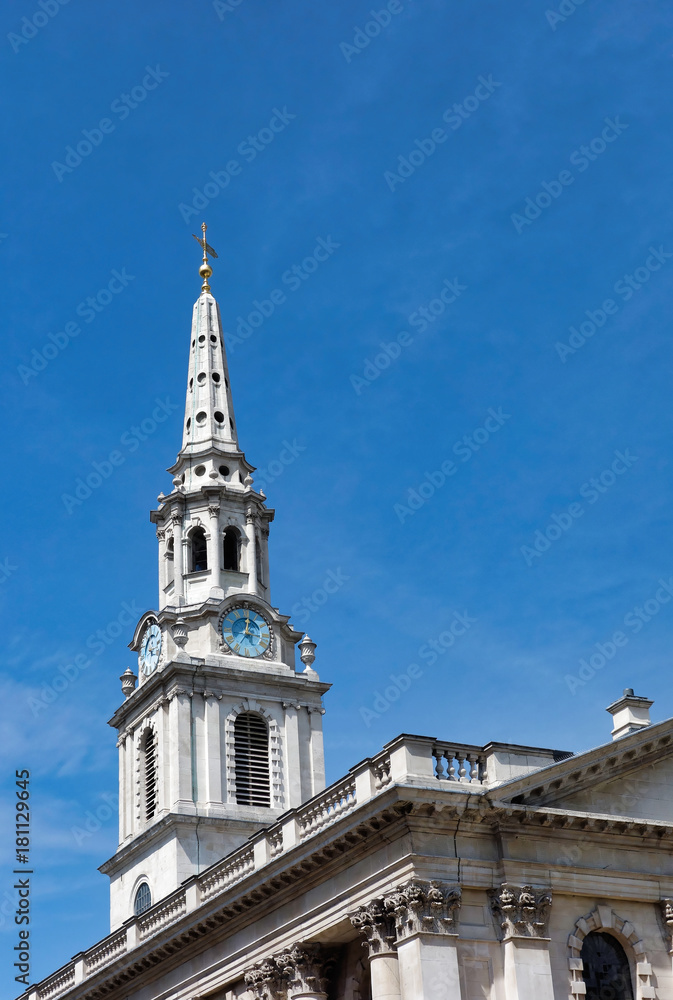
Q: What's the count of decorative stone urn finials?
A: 3